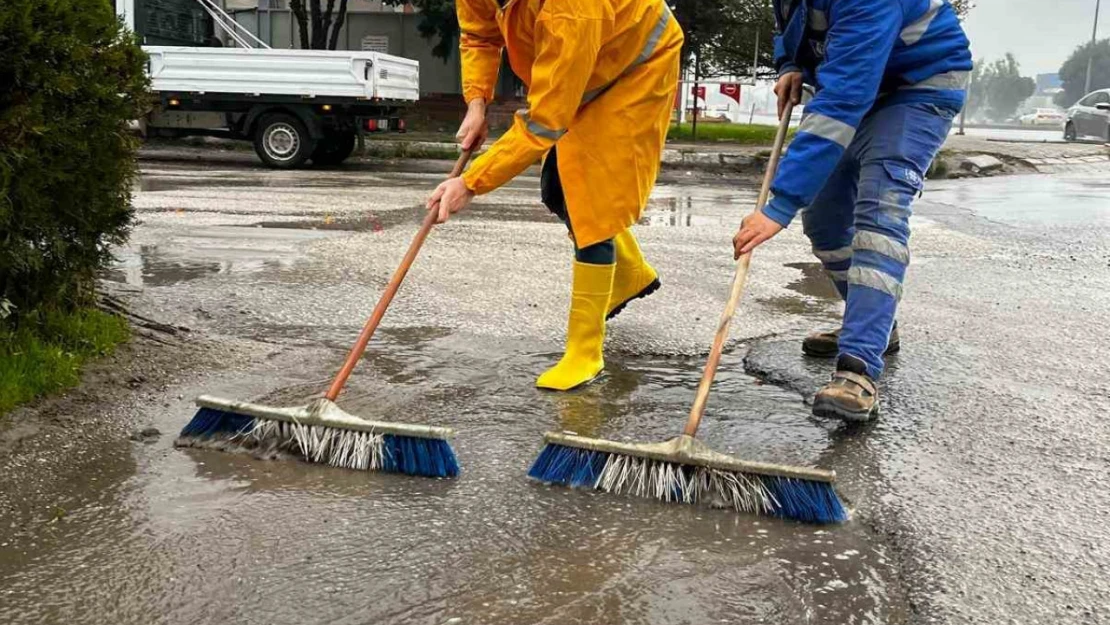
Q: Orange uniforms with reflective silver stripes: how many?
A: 1